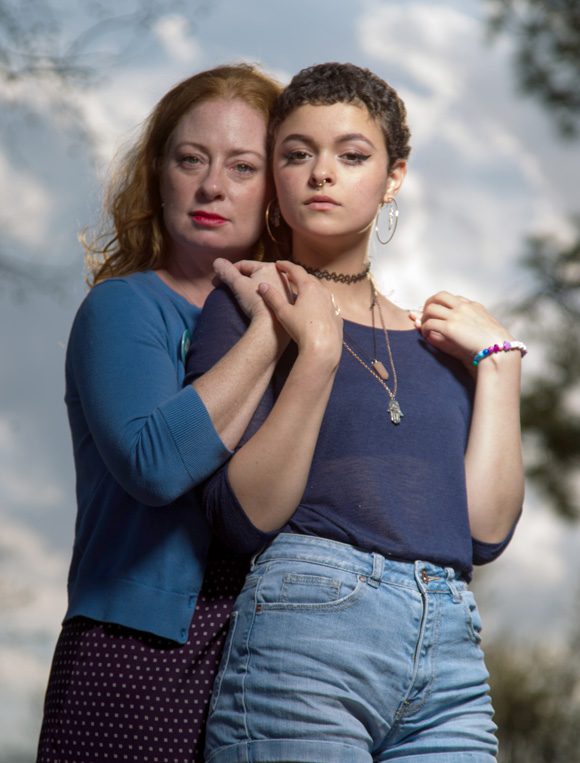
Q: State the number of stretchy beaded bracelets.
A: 1